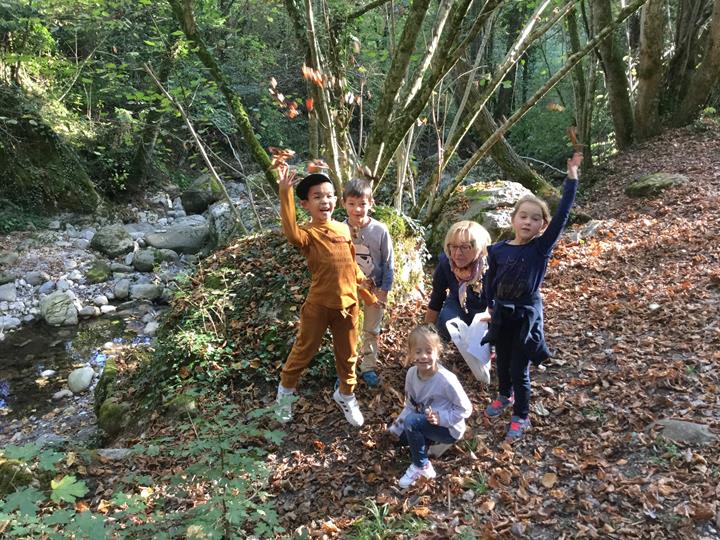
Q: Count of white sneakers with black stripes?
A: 2